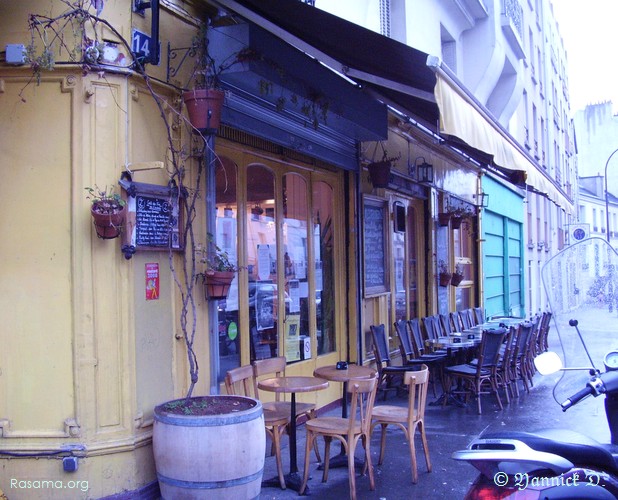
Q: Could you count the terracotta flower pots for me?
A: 8